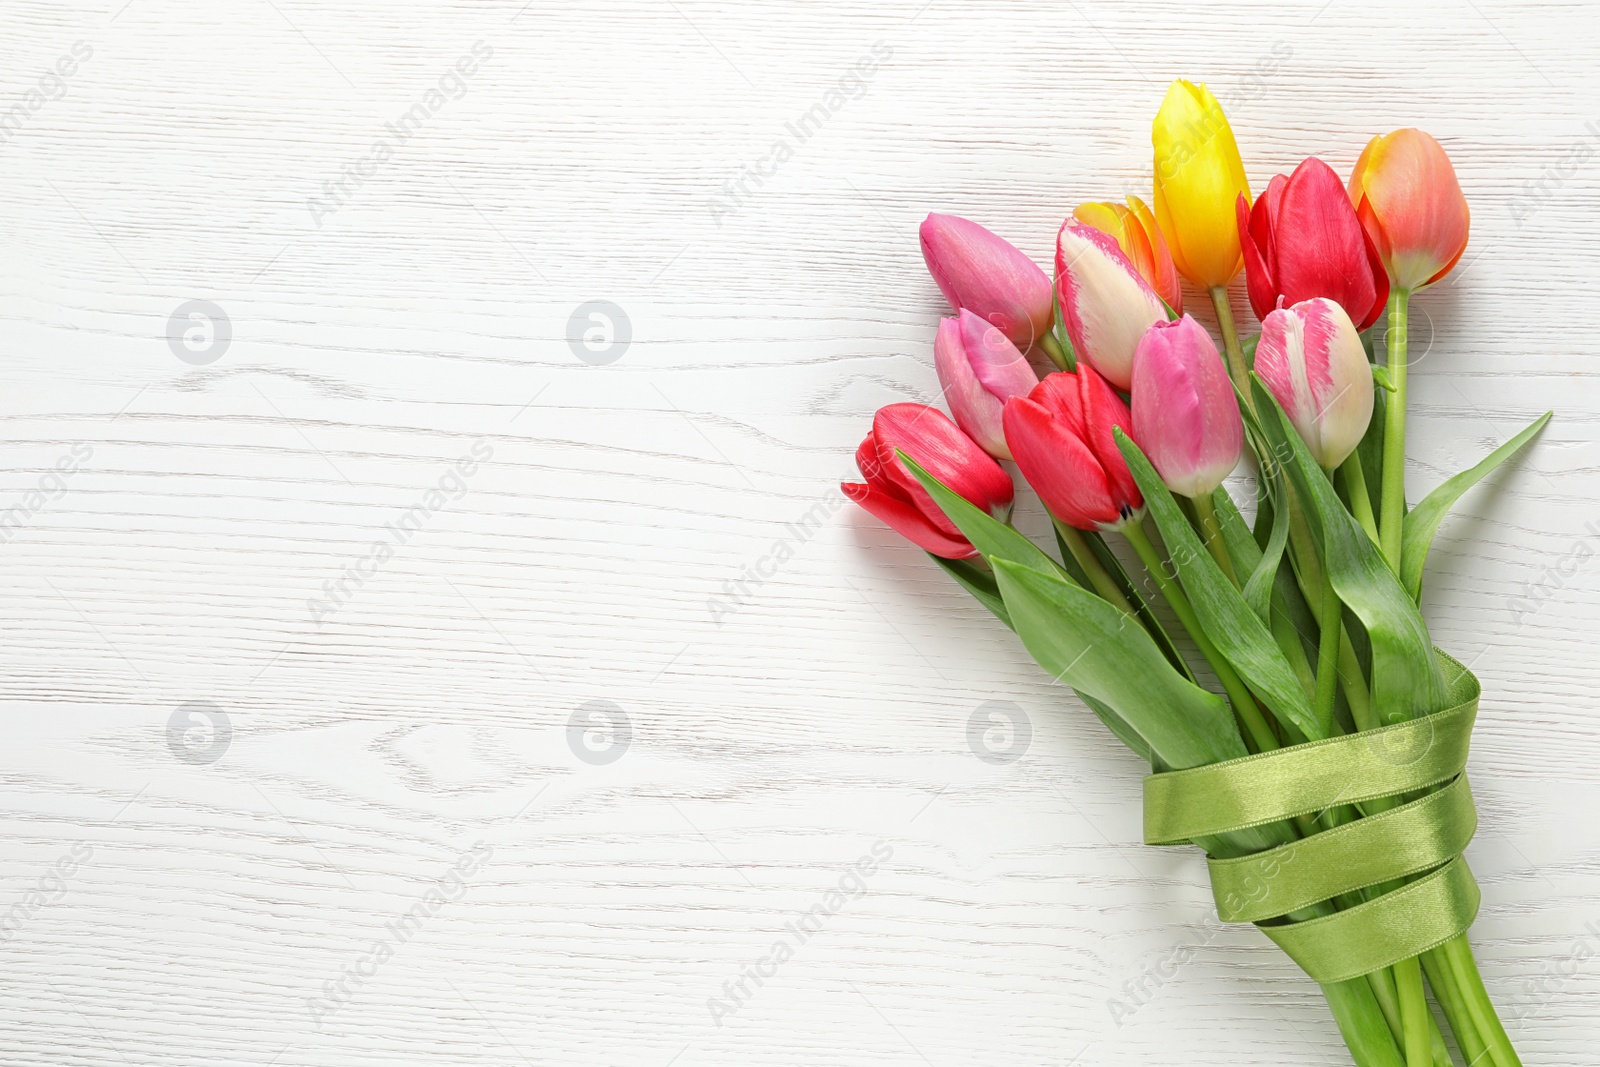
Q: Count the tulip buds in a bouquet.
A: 11